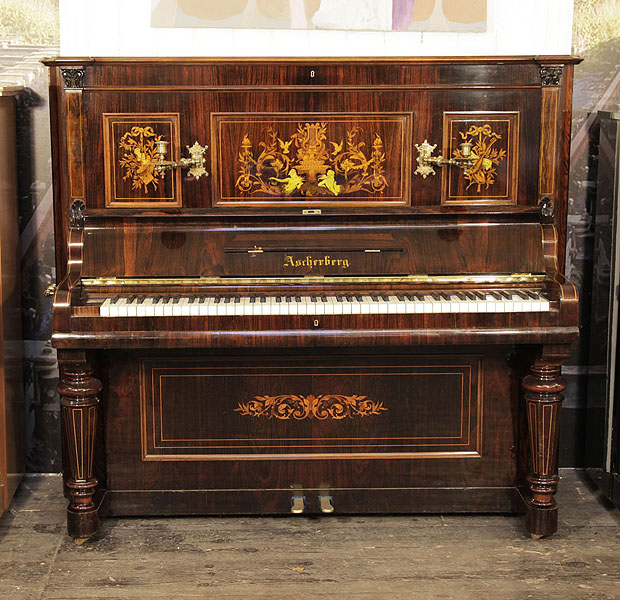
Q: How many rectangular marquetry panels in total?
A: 4